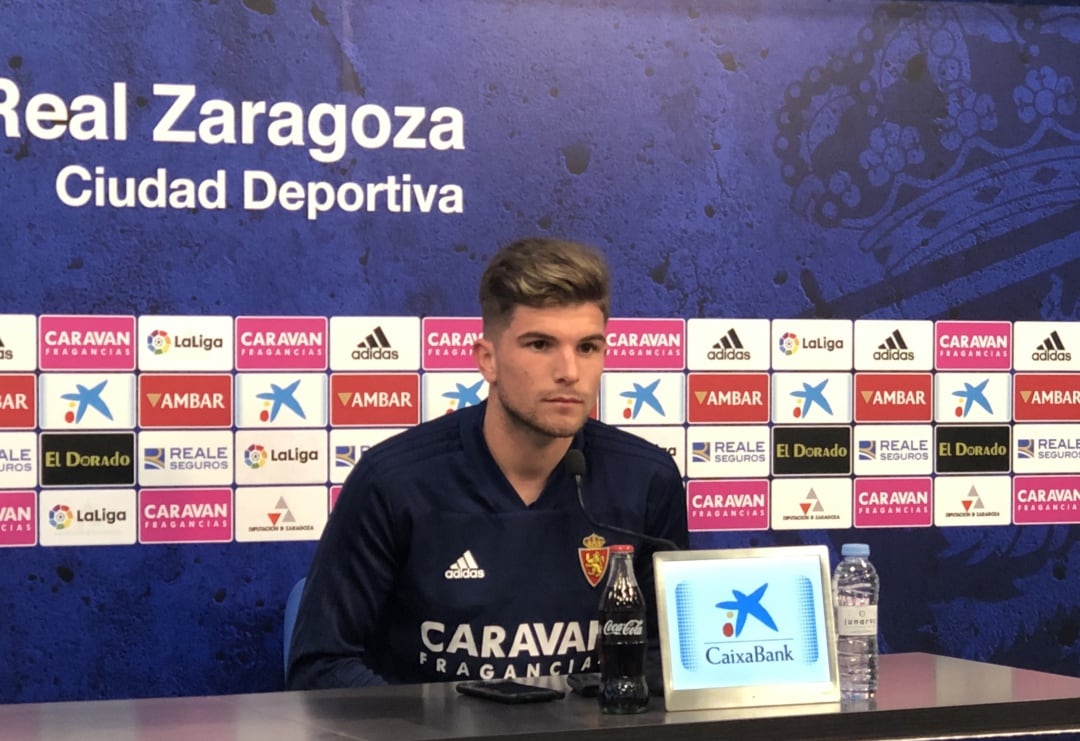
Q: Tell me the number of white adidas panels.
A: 5